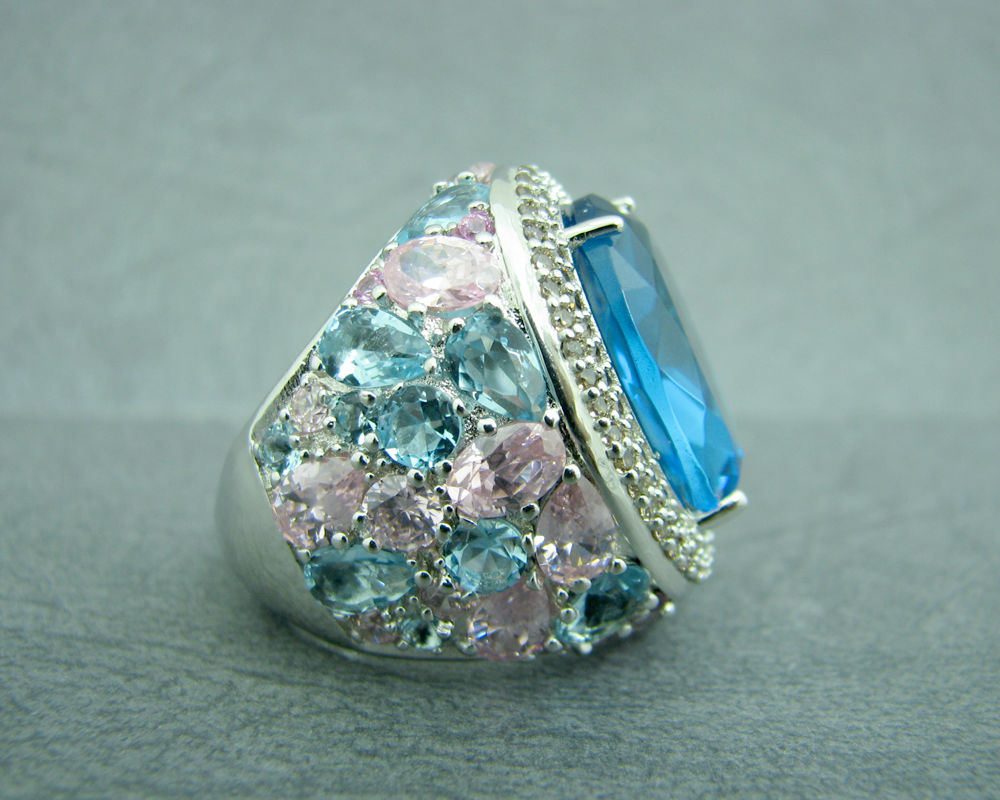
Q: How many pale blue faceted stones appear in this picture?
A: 10